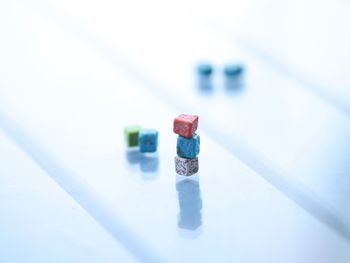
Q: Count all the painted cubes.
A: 7